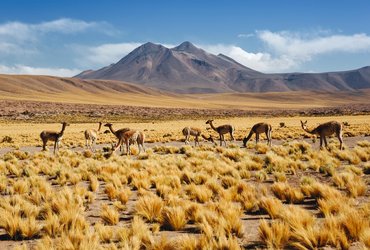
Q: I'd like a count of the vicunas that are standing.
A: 8